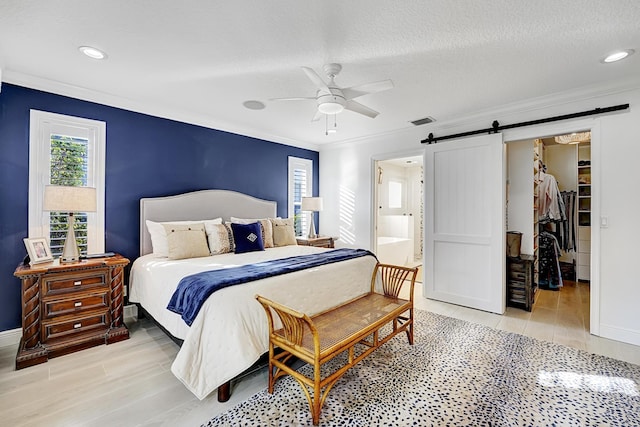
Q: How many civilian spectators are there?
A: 0